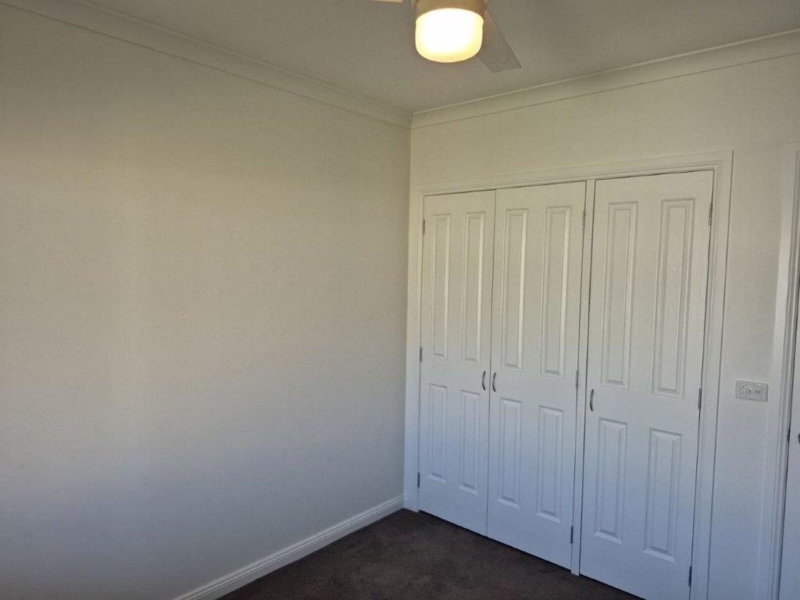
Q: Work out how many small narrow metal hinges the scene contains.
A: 9